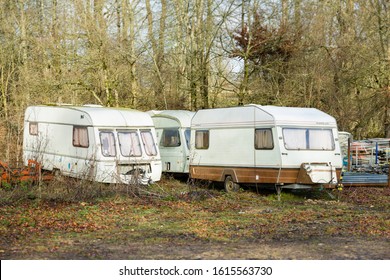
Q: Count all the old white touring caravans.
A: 3